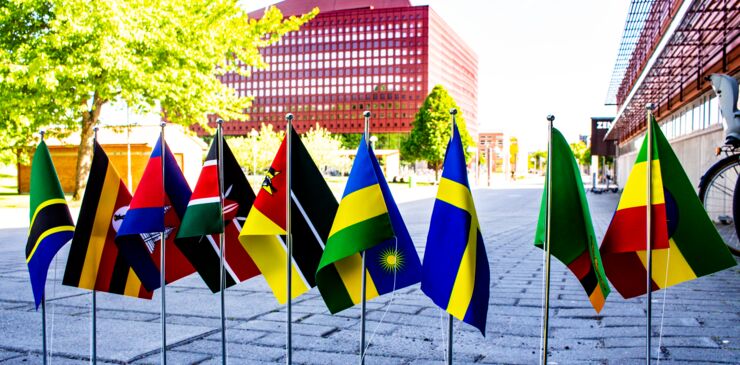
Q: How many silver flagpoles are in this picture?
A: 9